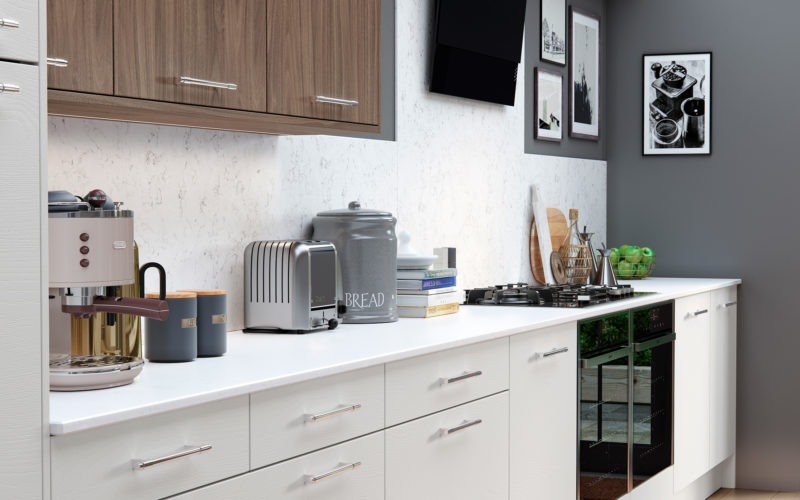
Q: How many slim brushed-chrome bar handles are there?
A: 13